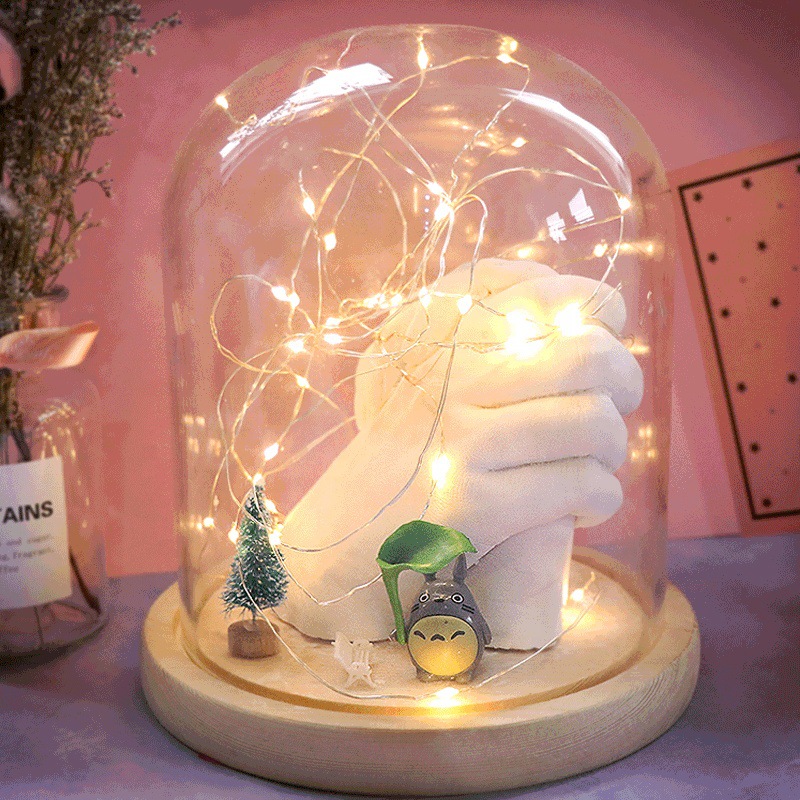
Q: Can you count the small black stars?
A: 11